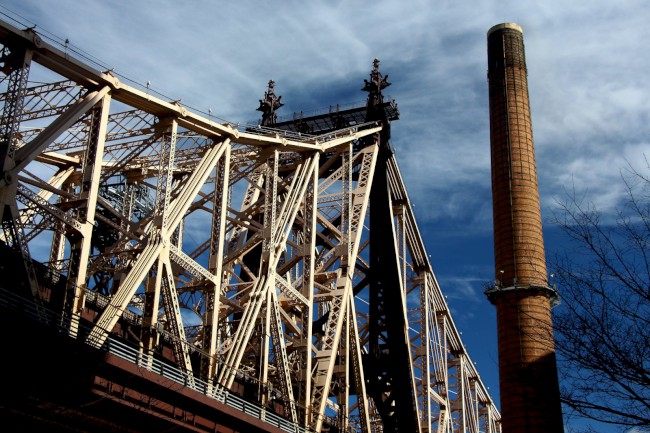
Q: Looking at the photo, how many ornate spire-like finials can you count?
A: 2